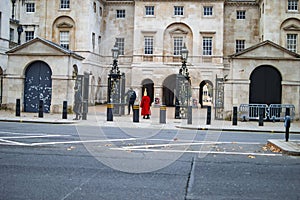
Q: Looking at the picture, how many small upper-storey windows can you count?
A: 8